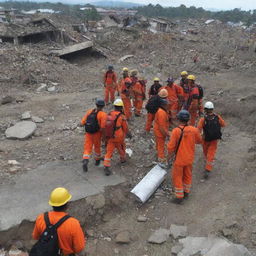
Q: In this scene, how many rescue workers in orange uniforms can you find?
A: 14